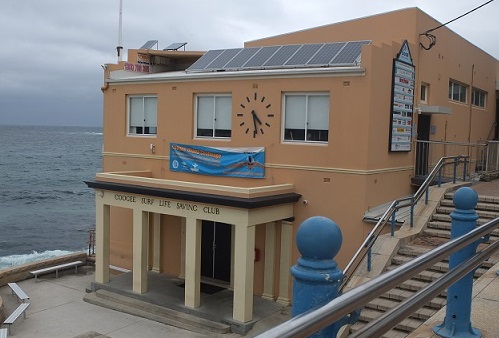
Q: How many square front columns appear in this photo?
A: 4